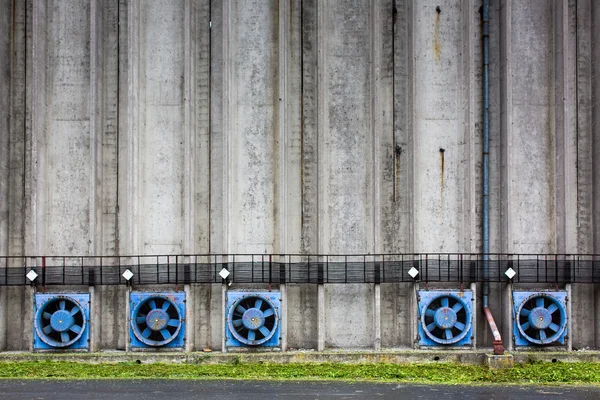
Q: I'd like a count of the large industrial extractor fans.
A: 5